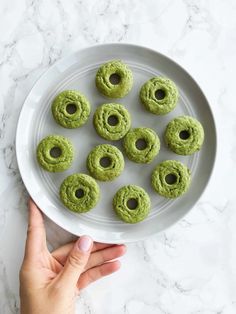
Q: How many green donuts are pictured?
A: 11